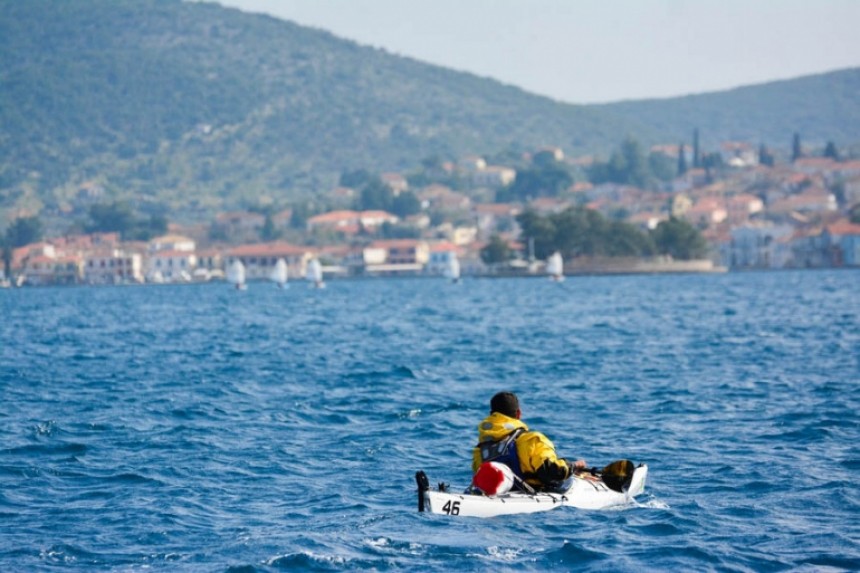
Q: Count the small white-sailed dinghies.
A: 5